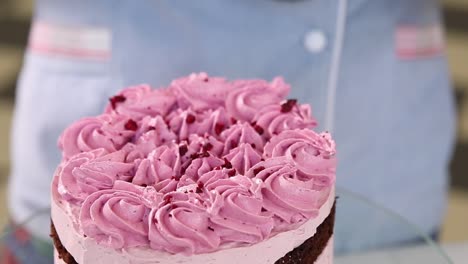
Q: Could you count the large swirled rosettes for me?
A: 11